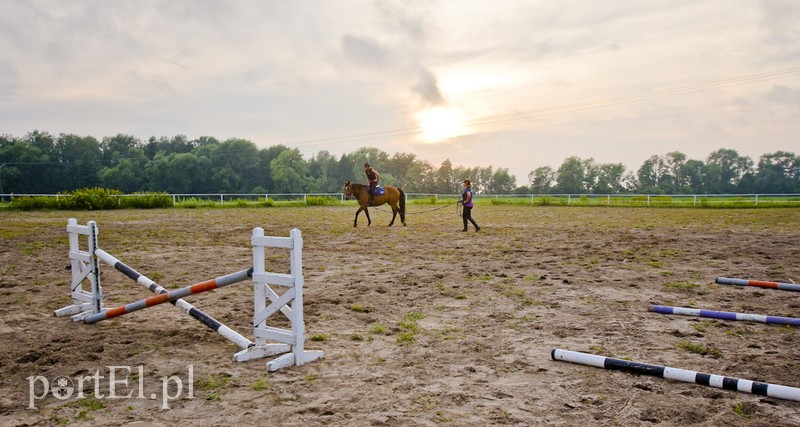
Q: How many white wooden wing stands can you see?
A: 2